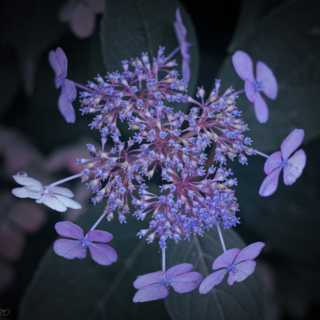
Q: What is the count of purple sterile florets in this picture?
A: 7